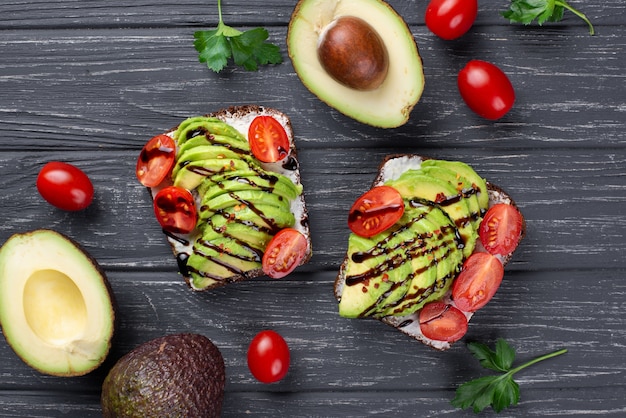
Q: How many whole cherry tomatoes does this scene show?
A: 4